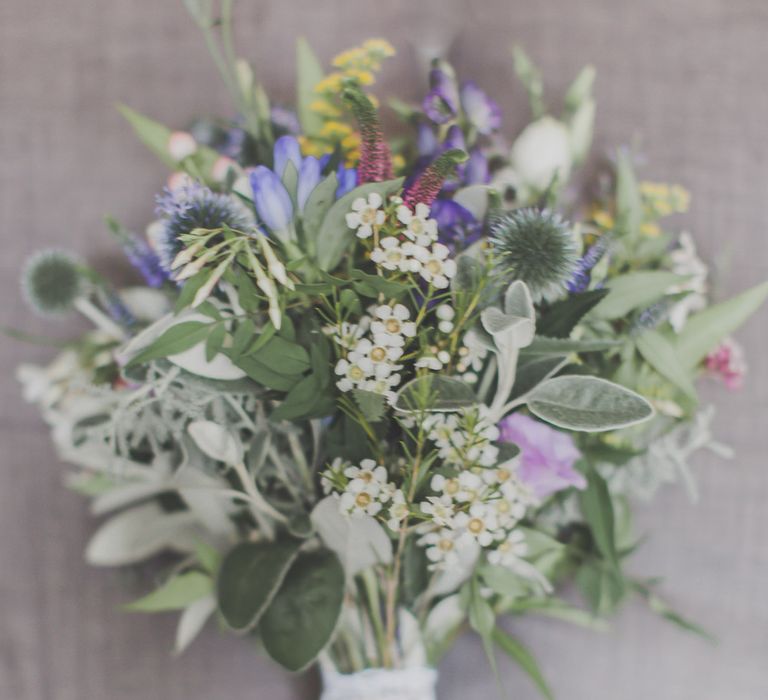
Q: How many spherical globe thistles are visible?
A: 3